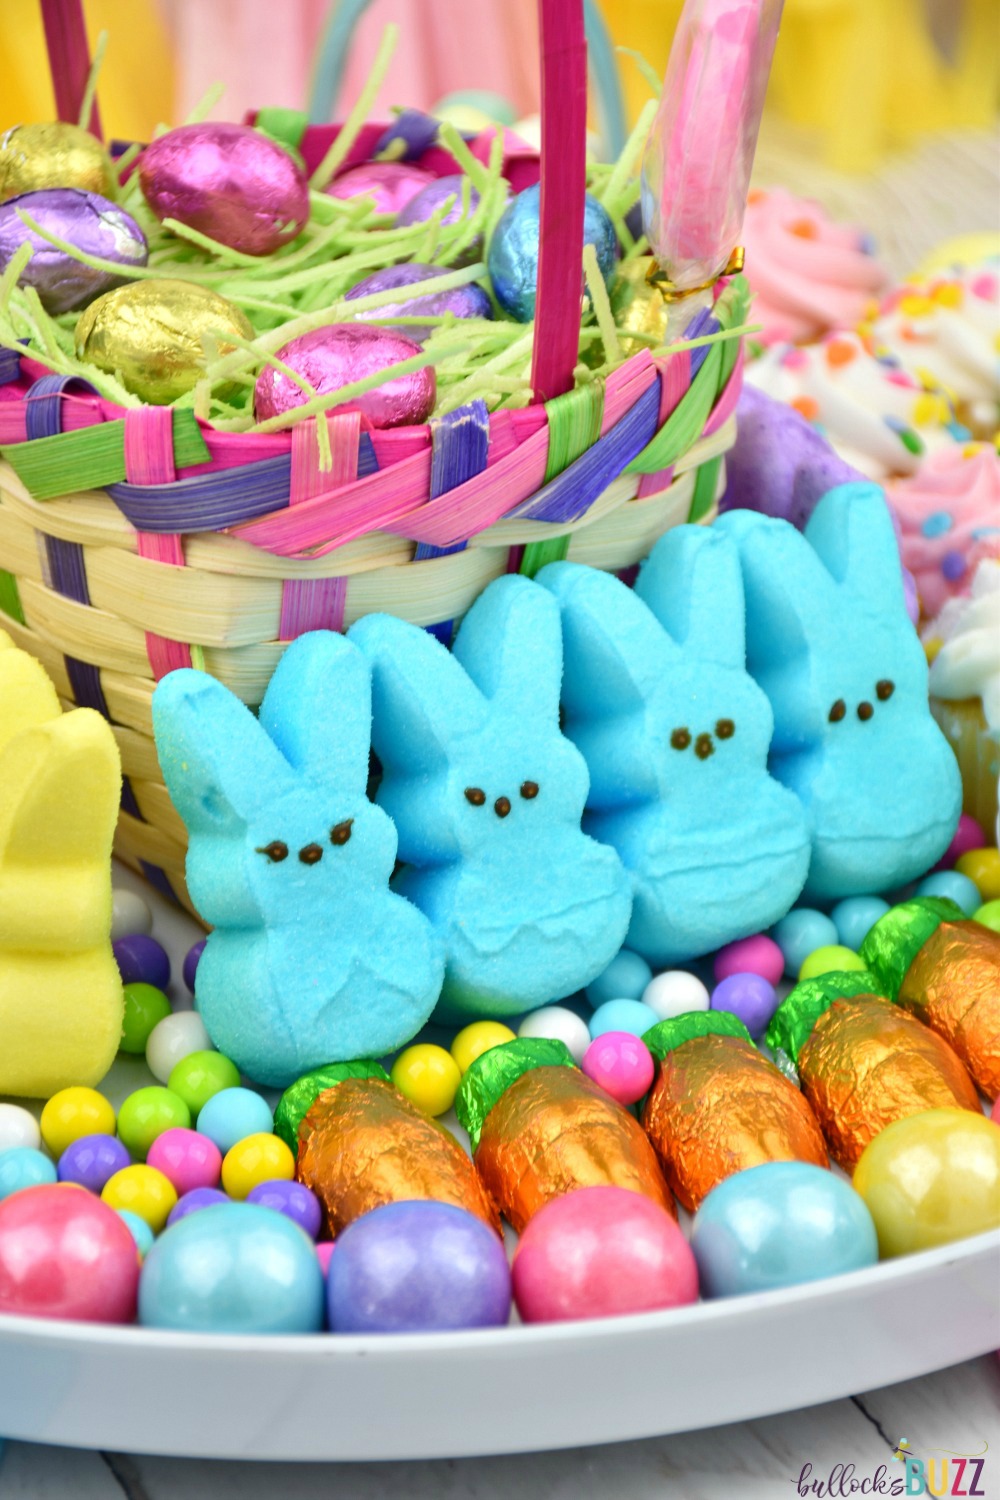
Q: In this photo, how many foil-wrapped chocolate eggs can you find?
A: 10